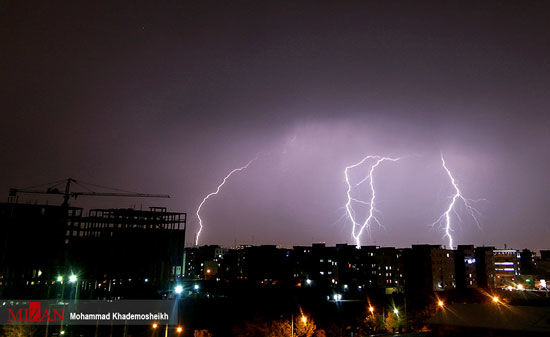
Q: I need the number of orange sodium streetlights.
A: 6